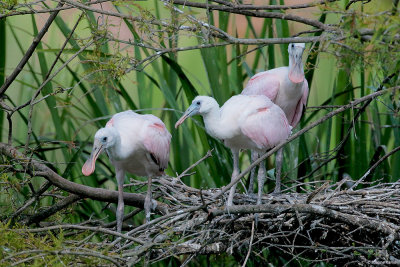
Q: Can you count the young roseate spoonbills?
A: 3